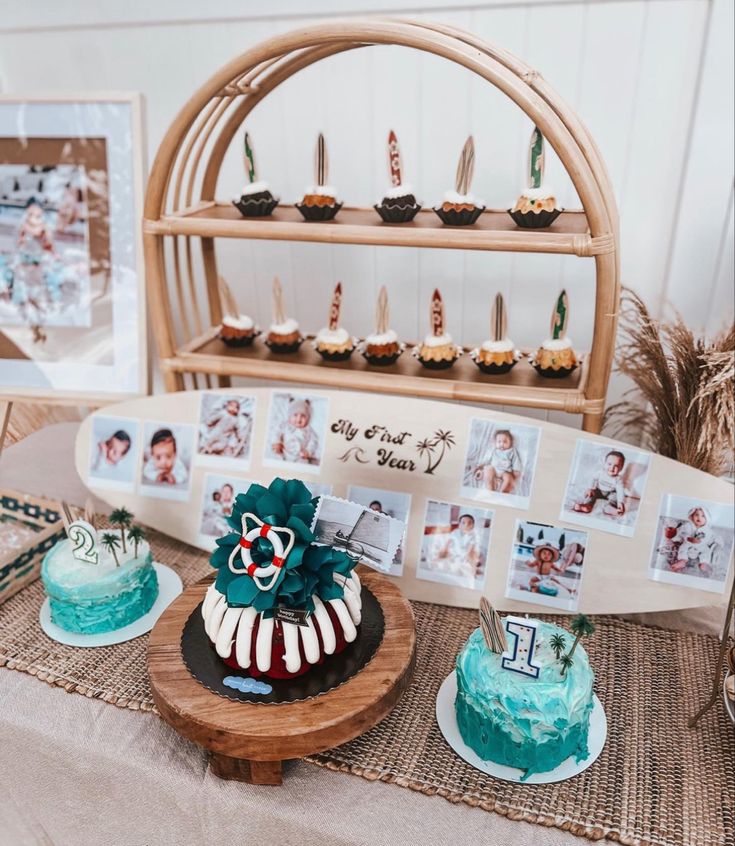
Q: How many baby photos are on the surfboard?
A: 12